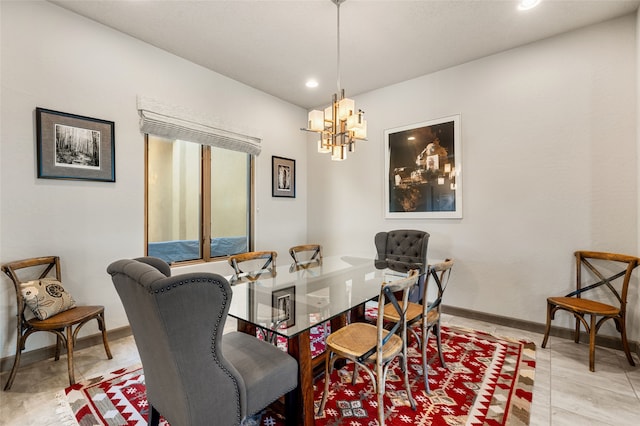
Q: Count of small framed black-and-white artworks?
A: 2